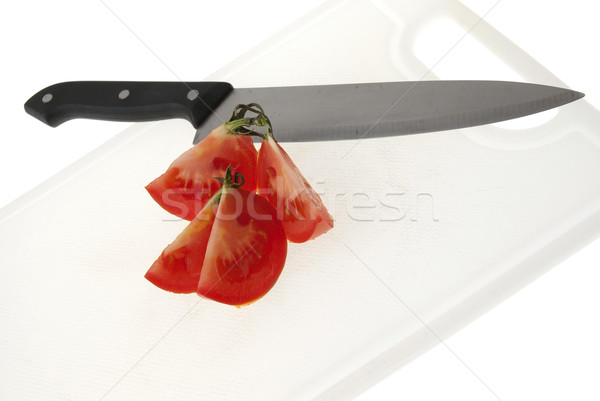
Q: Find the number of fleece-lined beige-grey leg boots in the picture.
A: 0